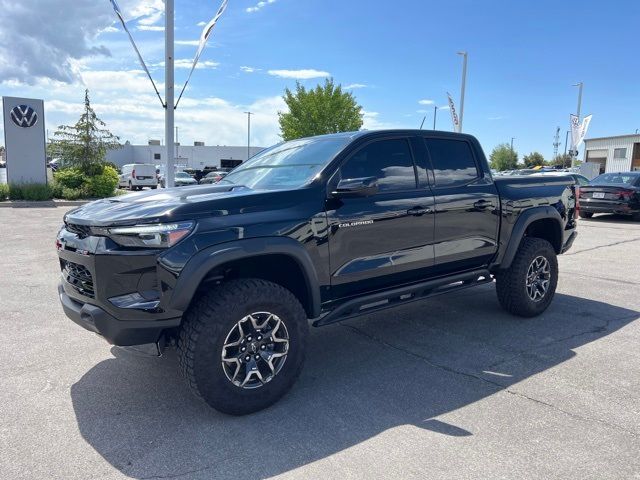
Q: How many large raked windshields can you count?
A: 1